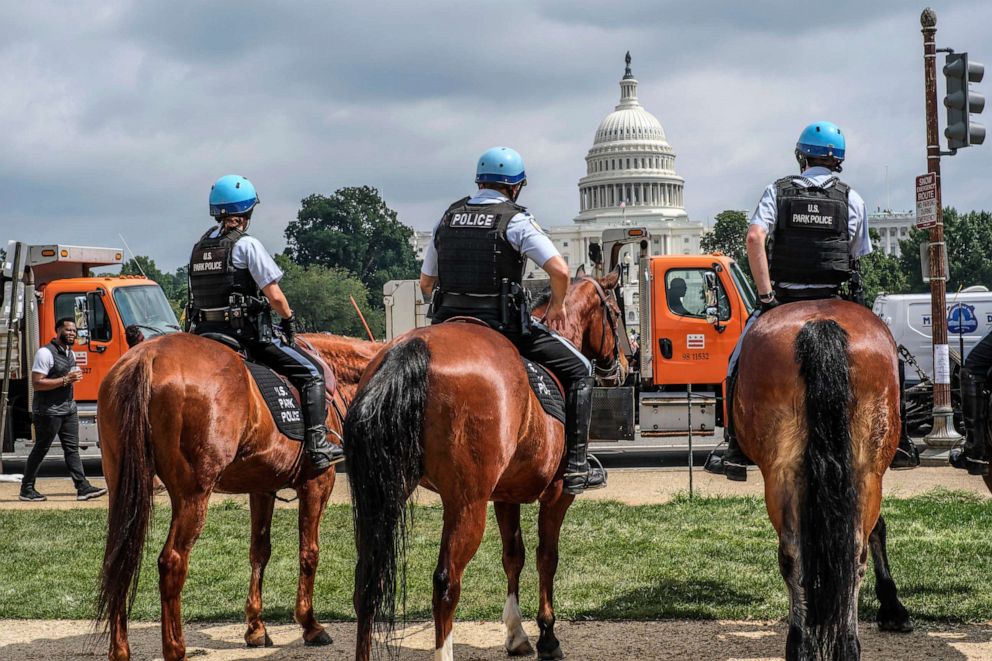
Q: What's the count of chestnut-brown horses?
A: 3